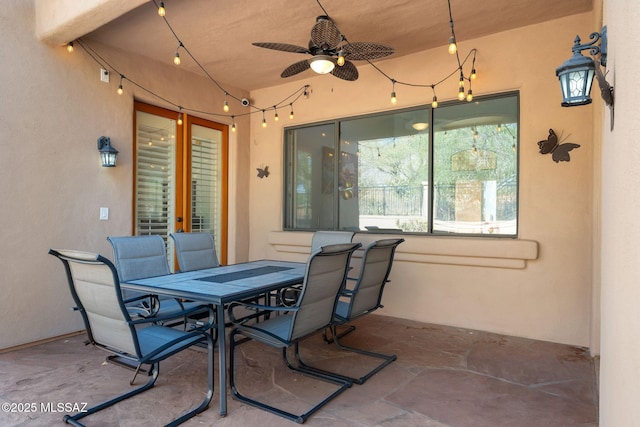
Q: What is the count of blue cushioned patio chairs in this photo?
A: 6